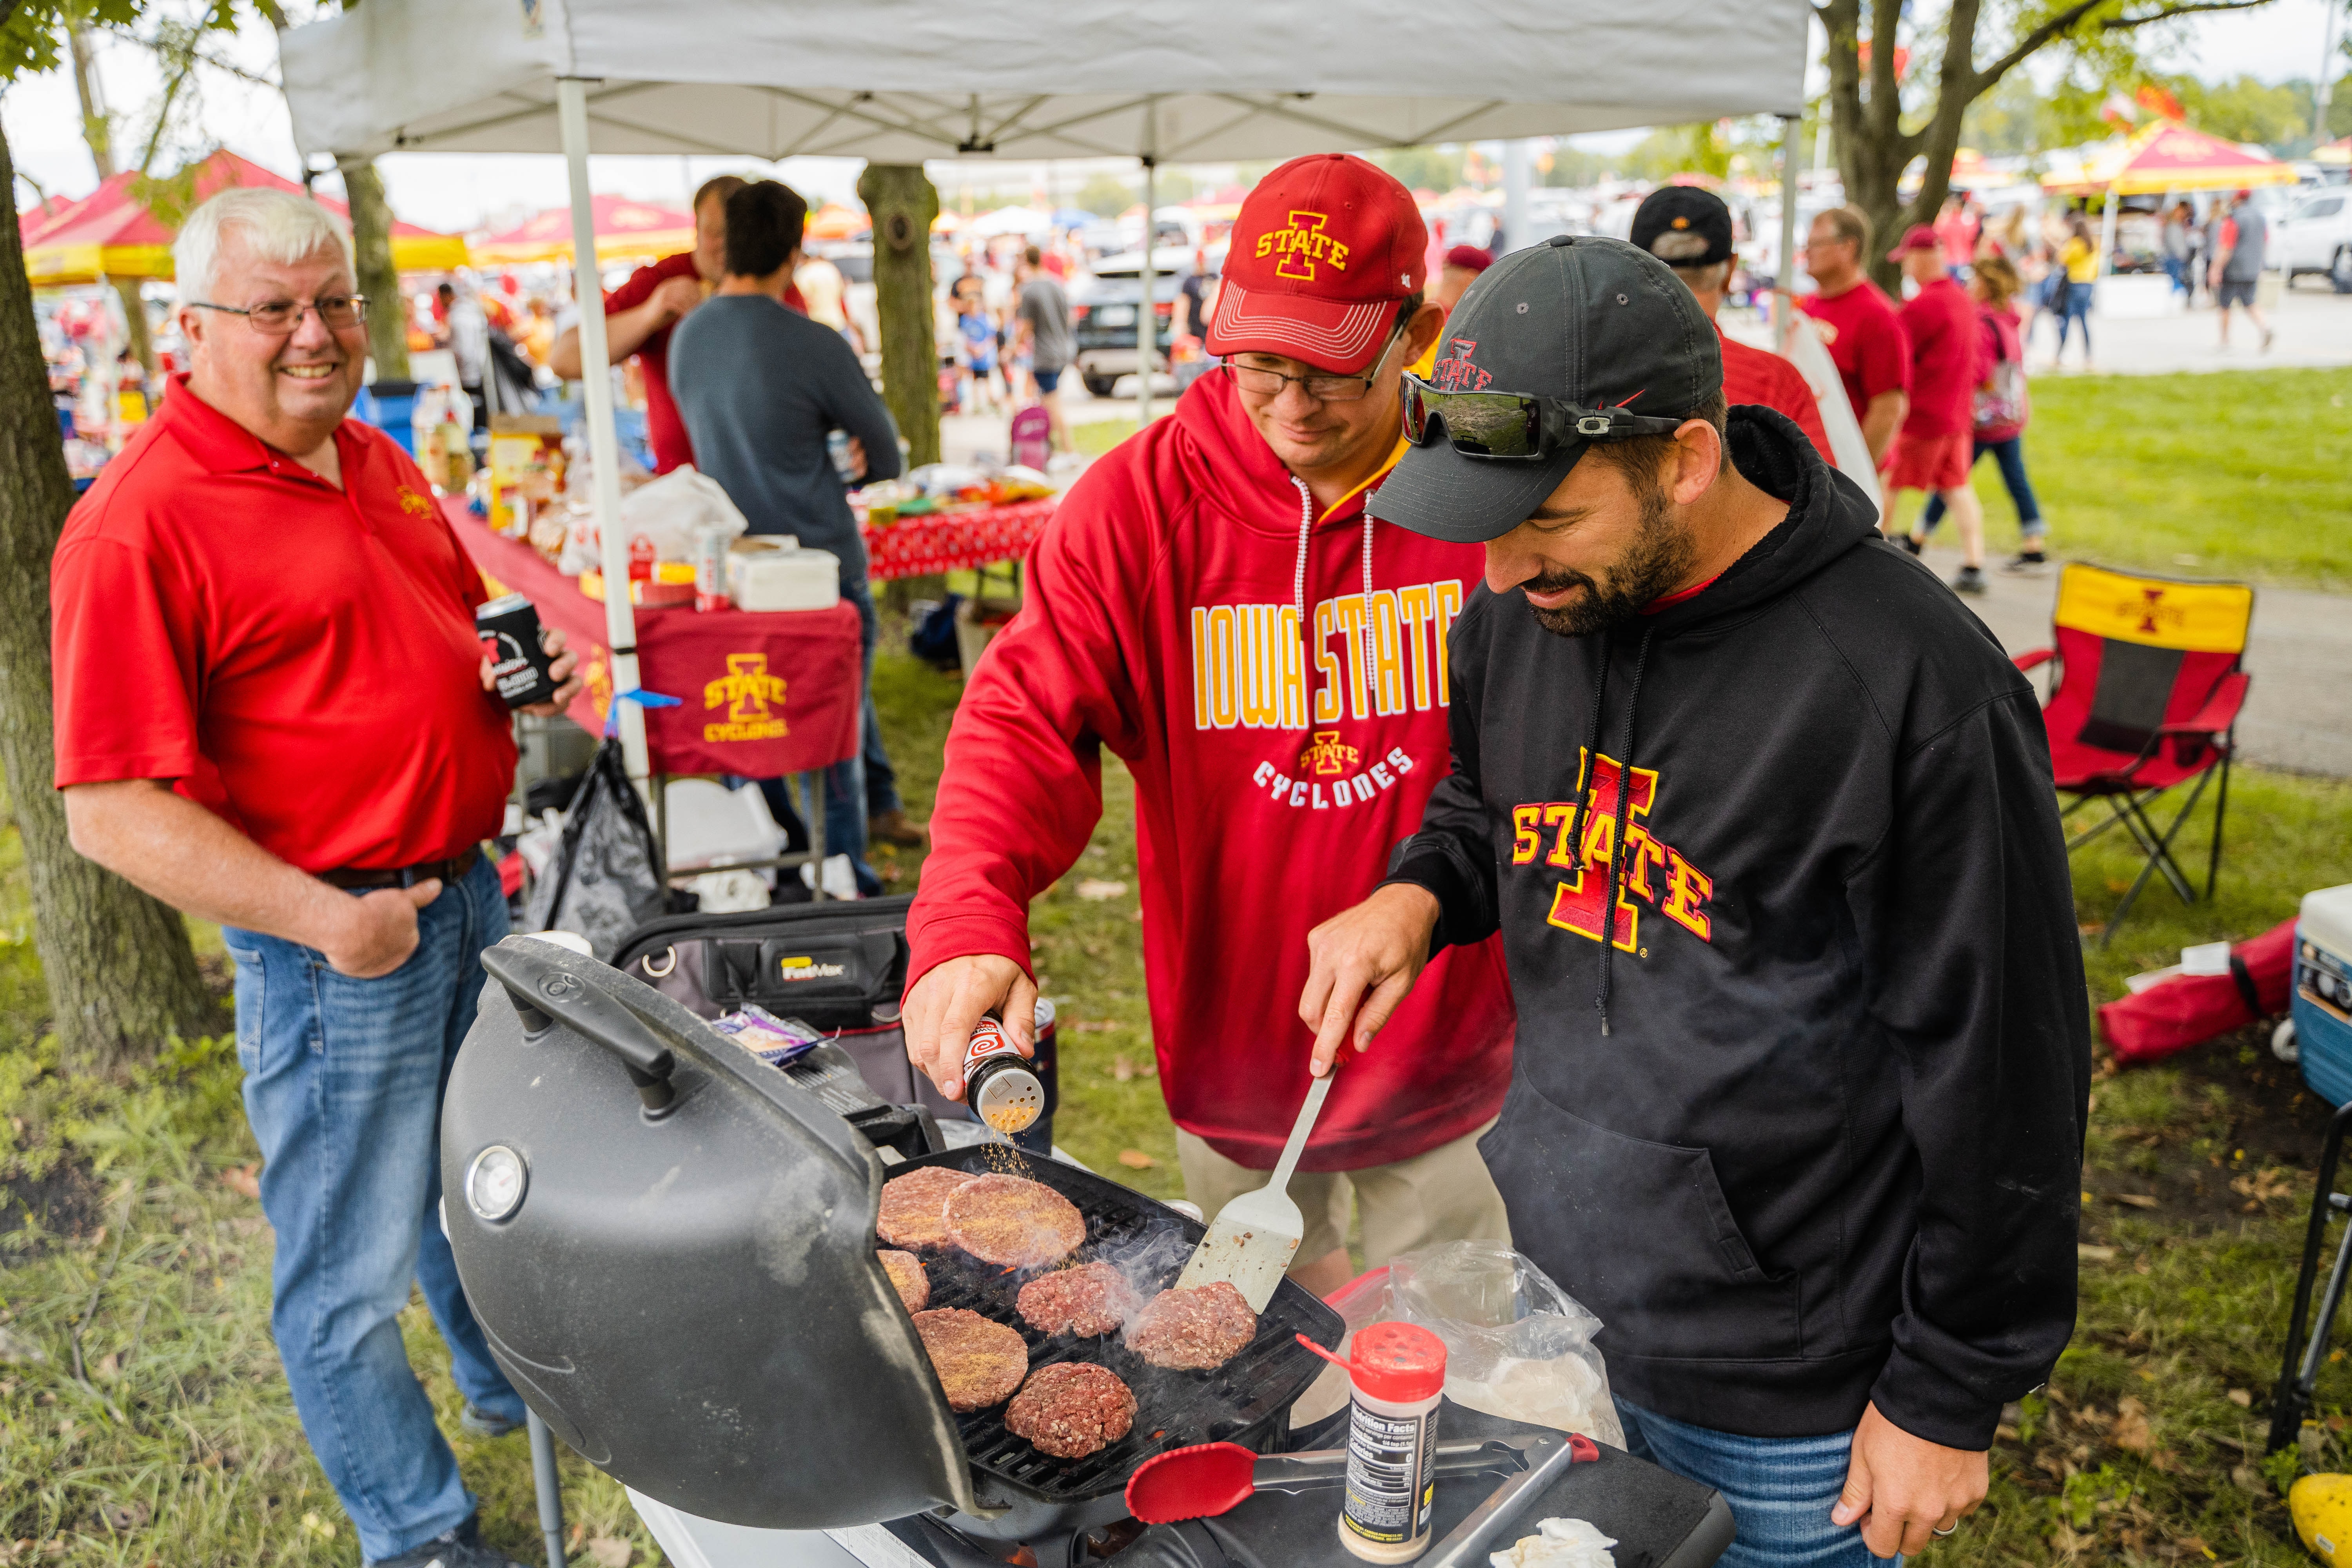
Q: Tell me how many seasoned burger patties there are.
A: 4